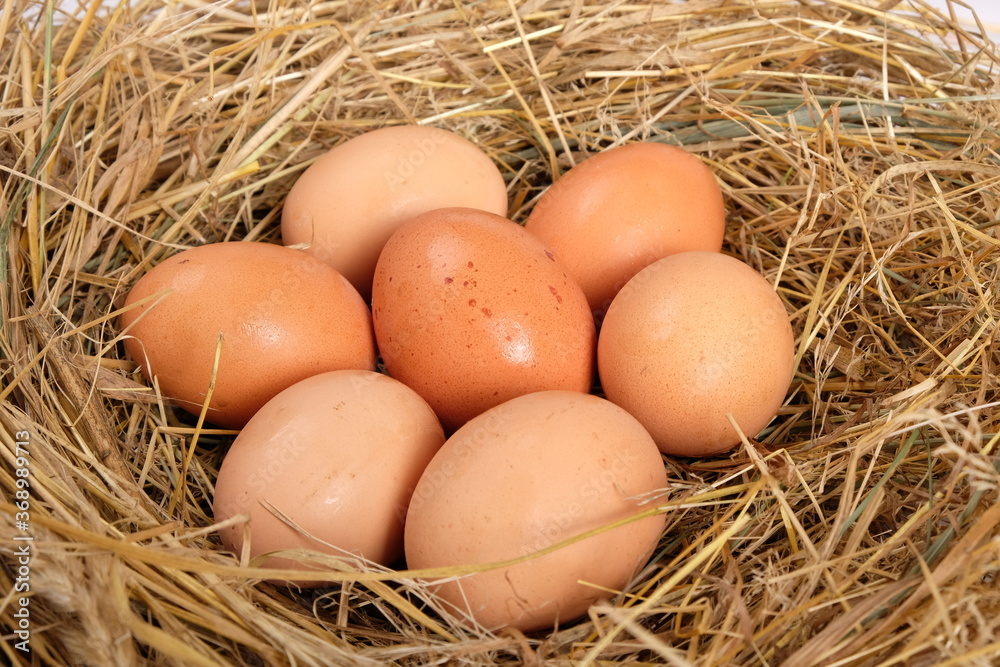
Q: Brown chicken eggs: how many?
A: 7